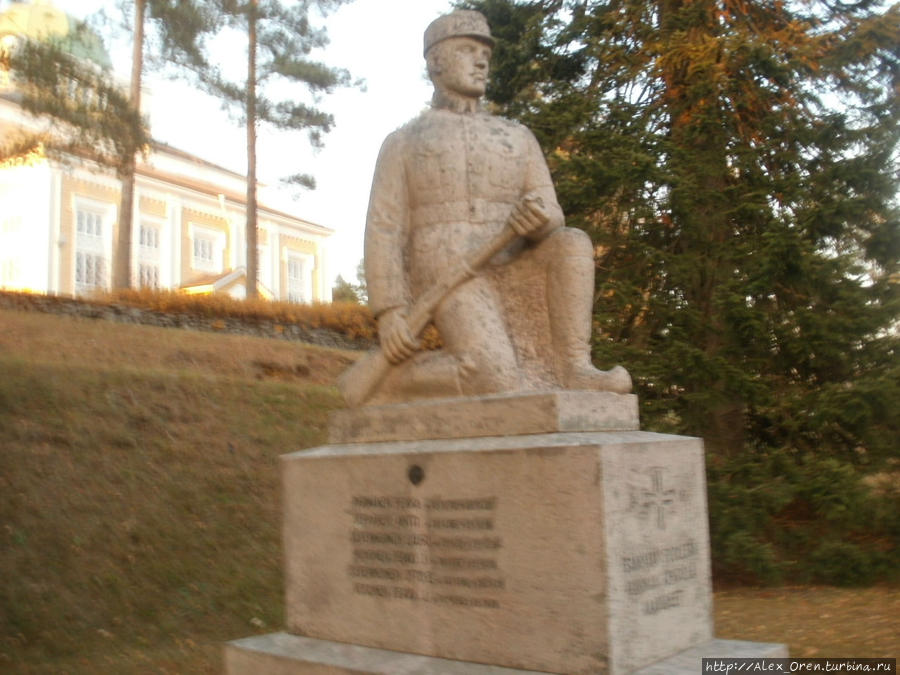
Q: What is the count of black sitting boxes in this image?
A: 0